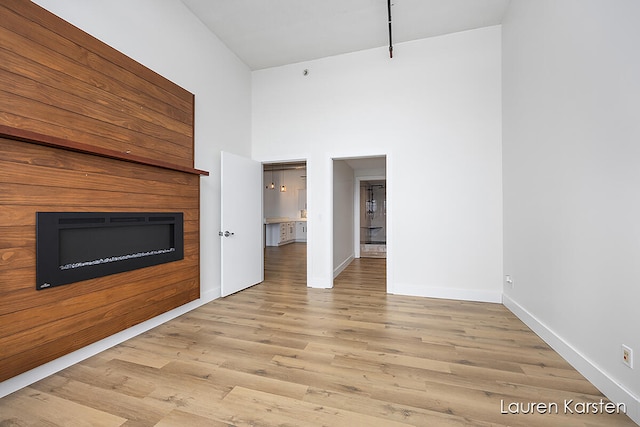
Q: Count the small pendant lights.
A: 2